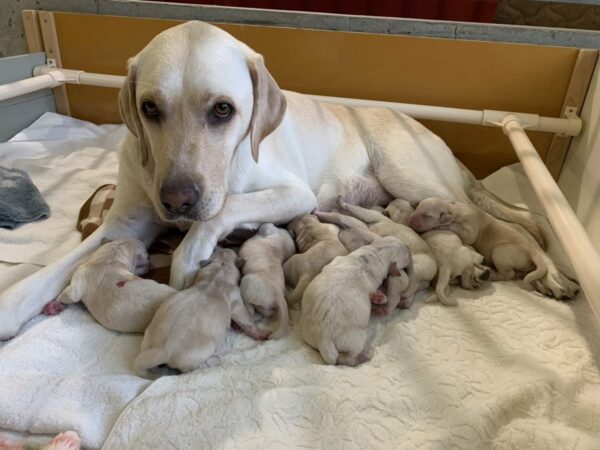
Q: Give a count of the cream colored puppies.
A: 9